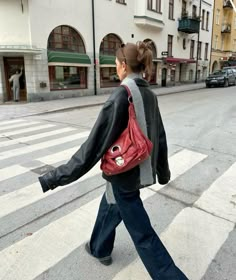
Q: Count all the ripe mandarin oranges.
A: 0